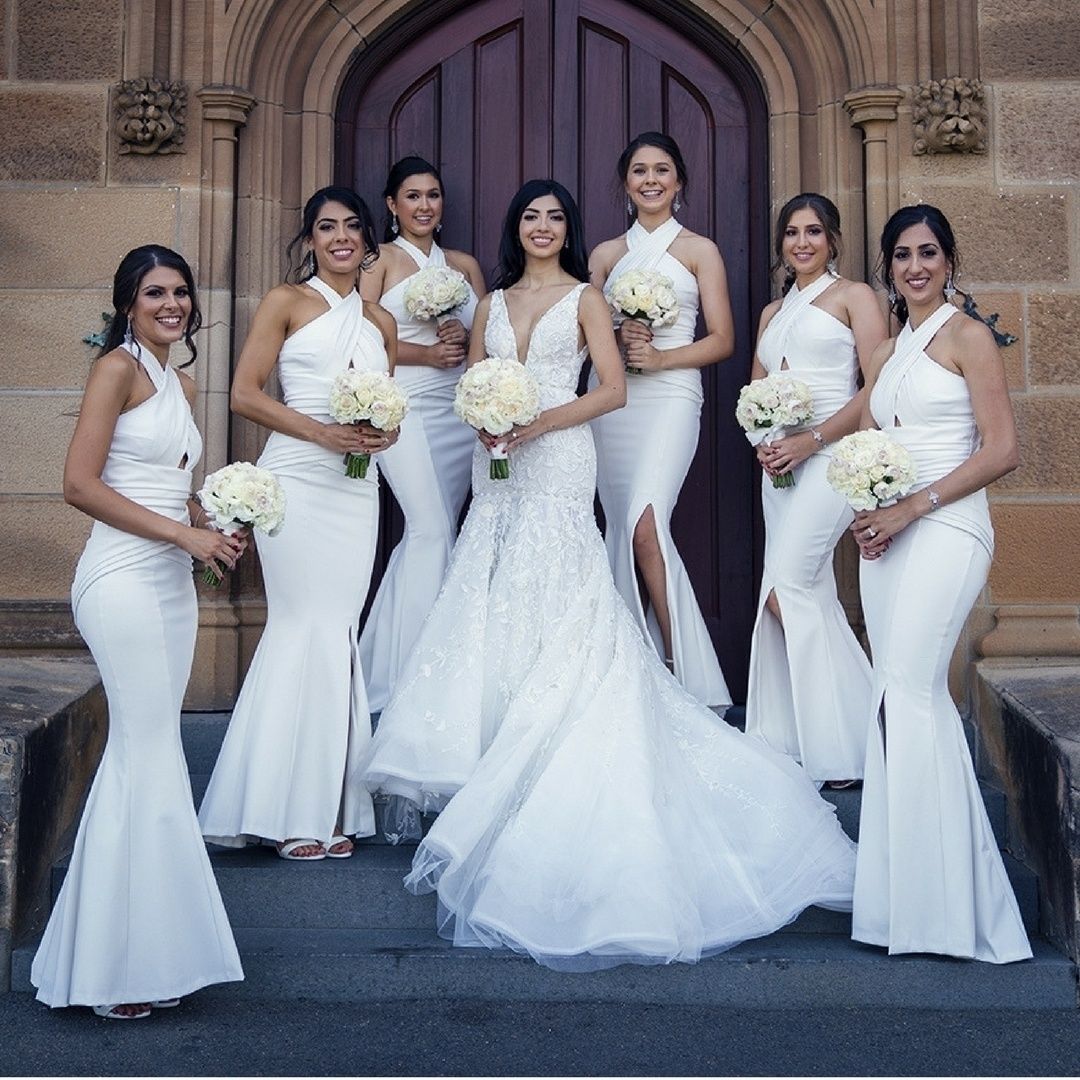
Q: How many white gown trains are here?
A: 1